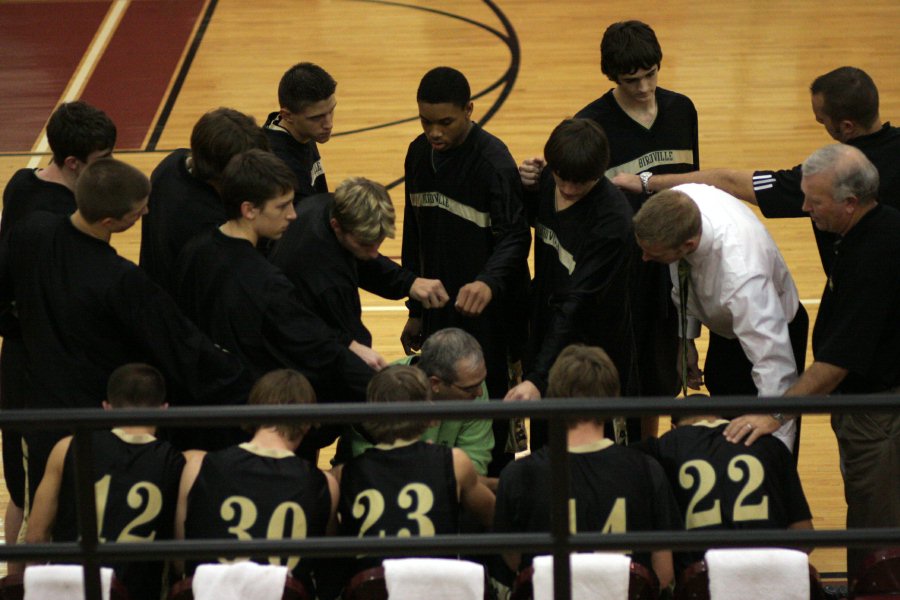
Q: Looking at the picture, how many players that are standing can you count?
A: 9